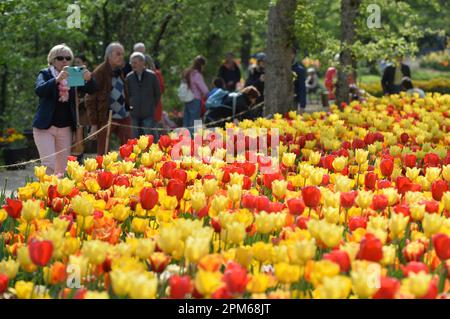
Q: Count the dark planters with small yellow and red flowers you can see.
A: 1